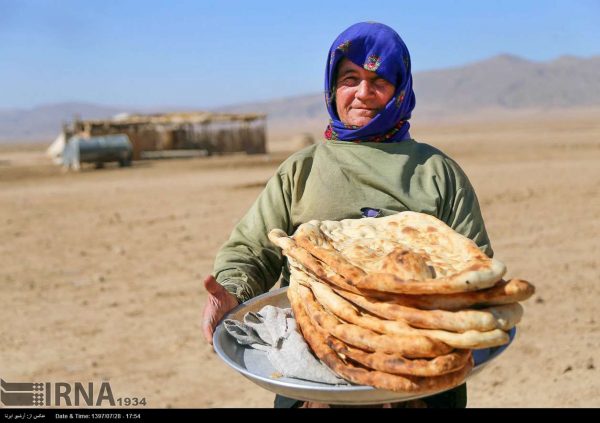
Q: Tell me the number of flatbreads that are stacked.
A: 7